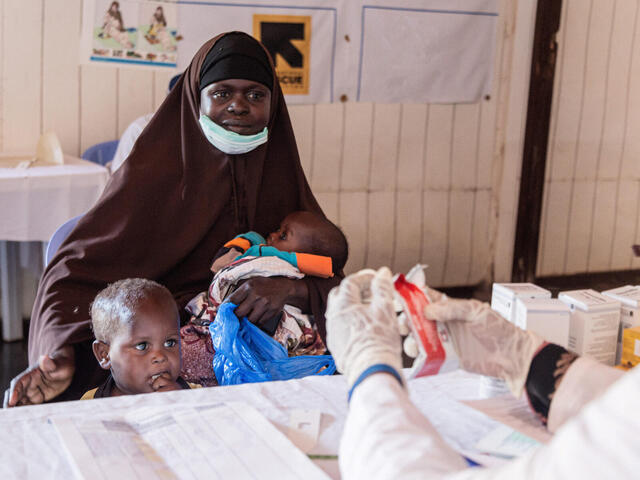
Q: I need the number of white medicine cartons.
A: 4